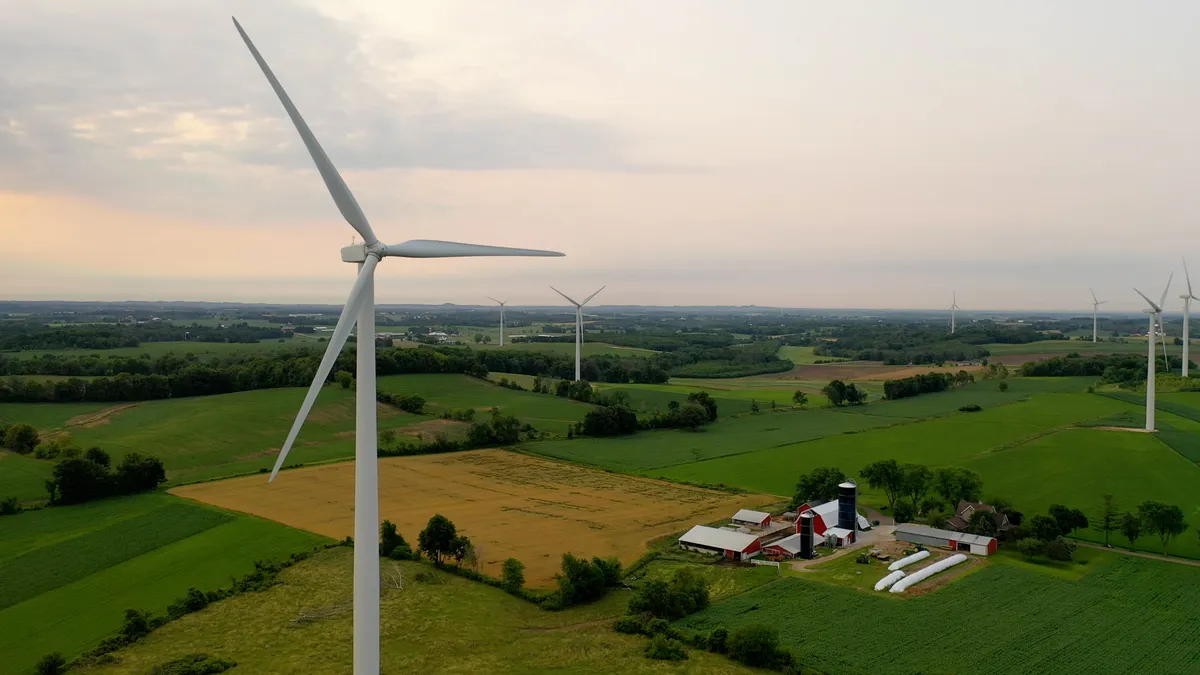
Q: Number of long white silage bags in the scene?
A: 3